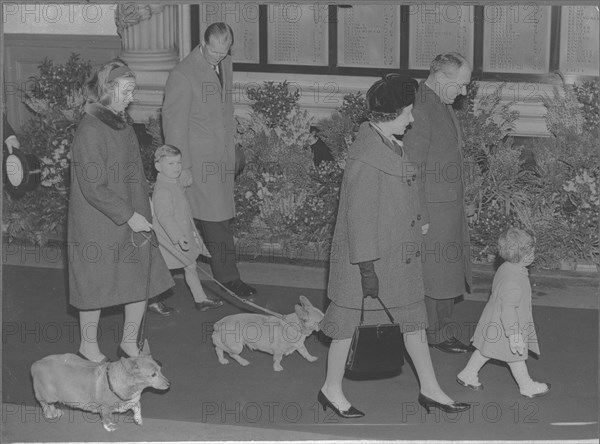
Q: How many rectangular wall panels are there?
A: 6